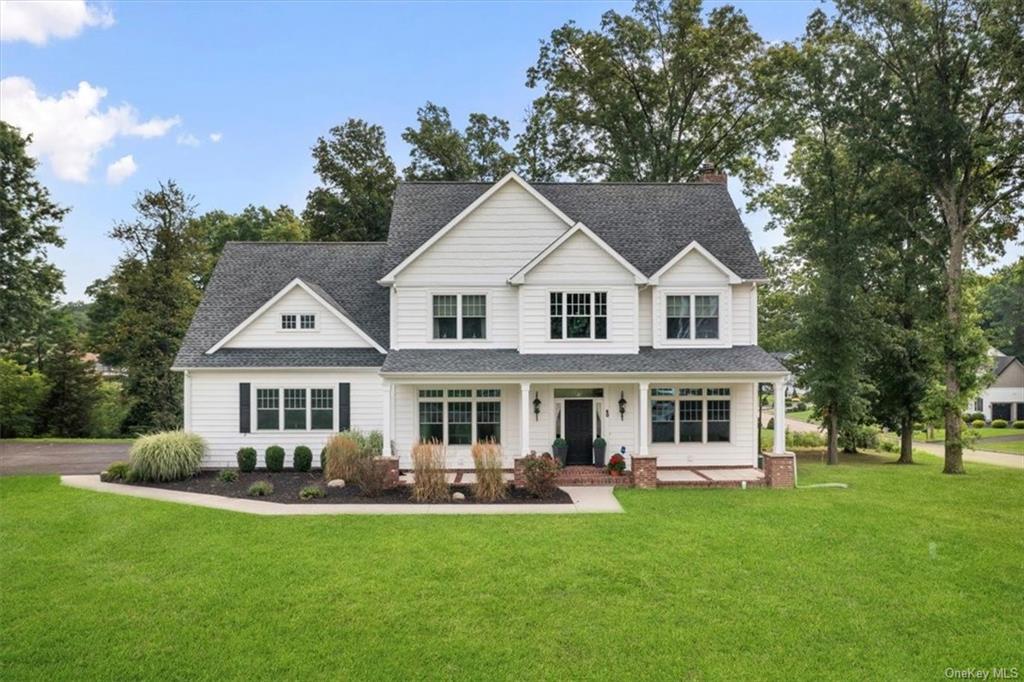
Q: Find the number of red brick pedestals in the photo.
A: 4